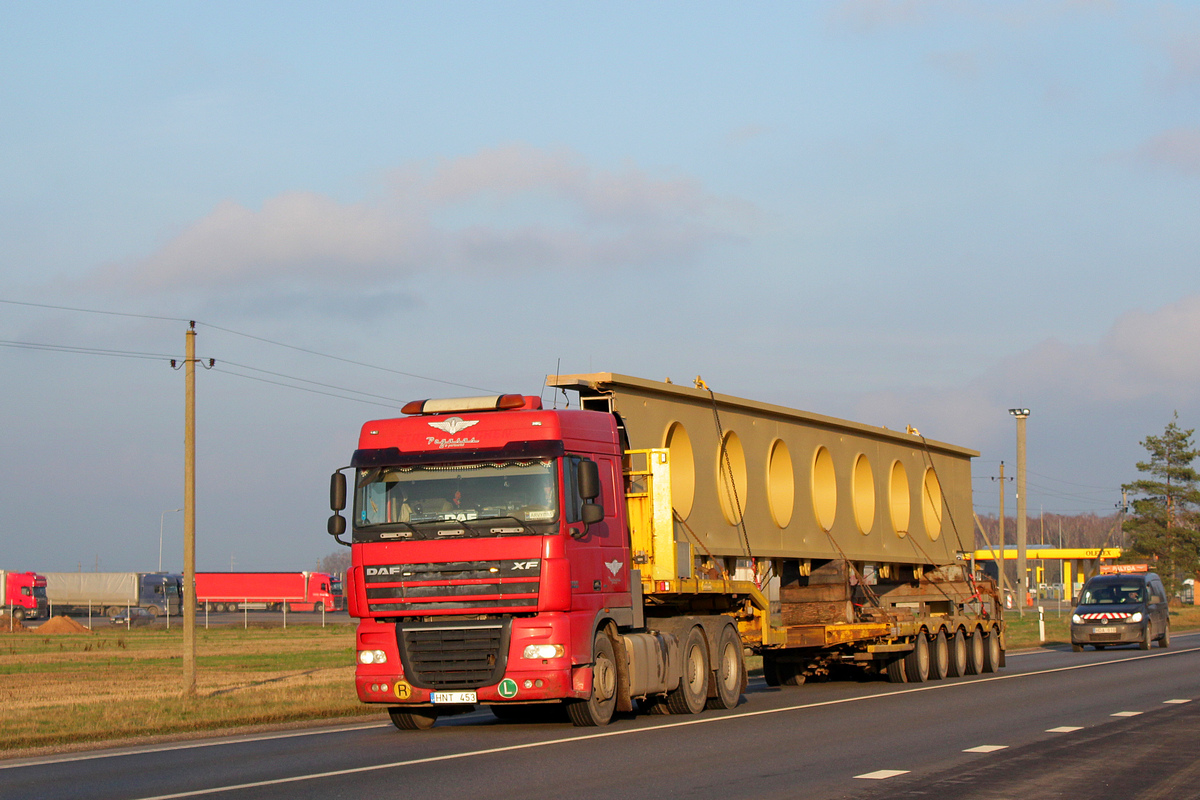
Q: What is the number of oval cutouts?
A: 7